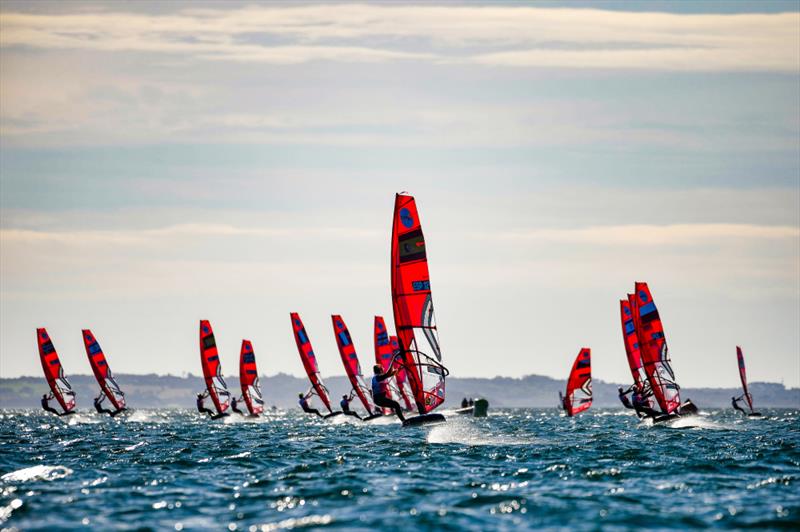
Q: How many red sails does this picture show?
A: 14